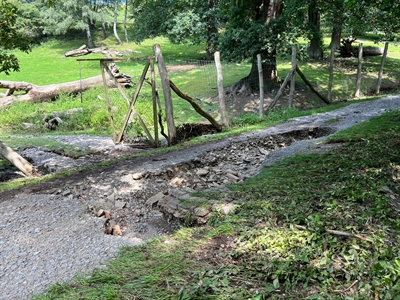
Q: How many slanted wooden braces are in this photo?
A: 5